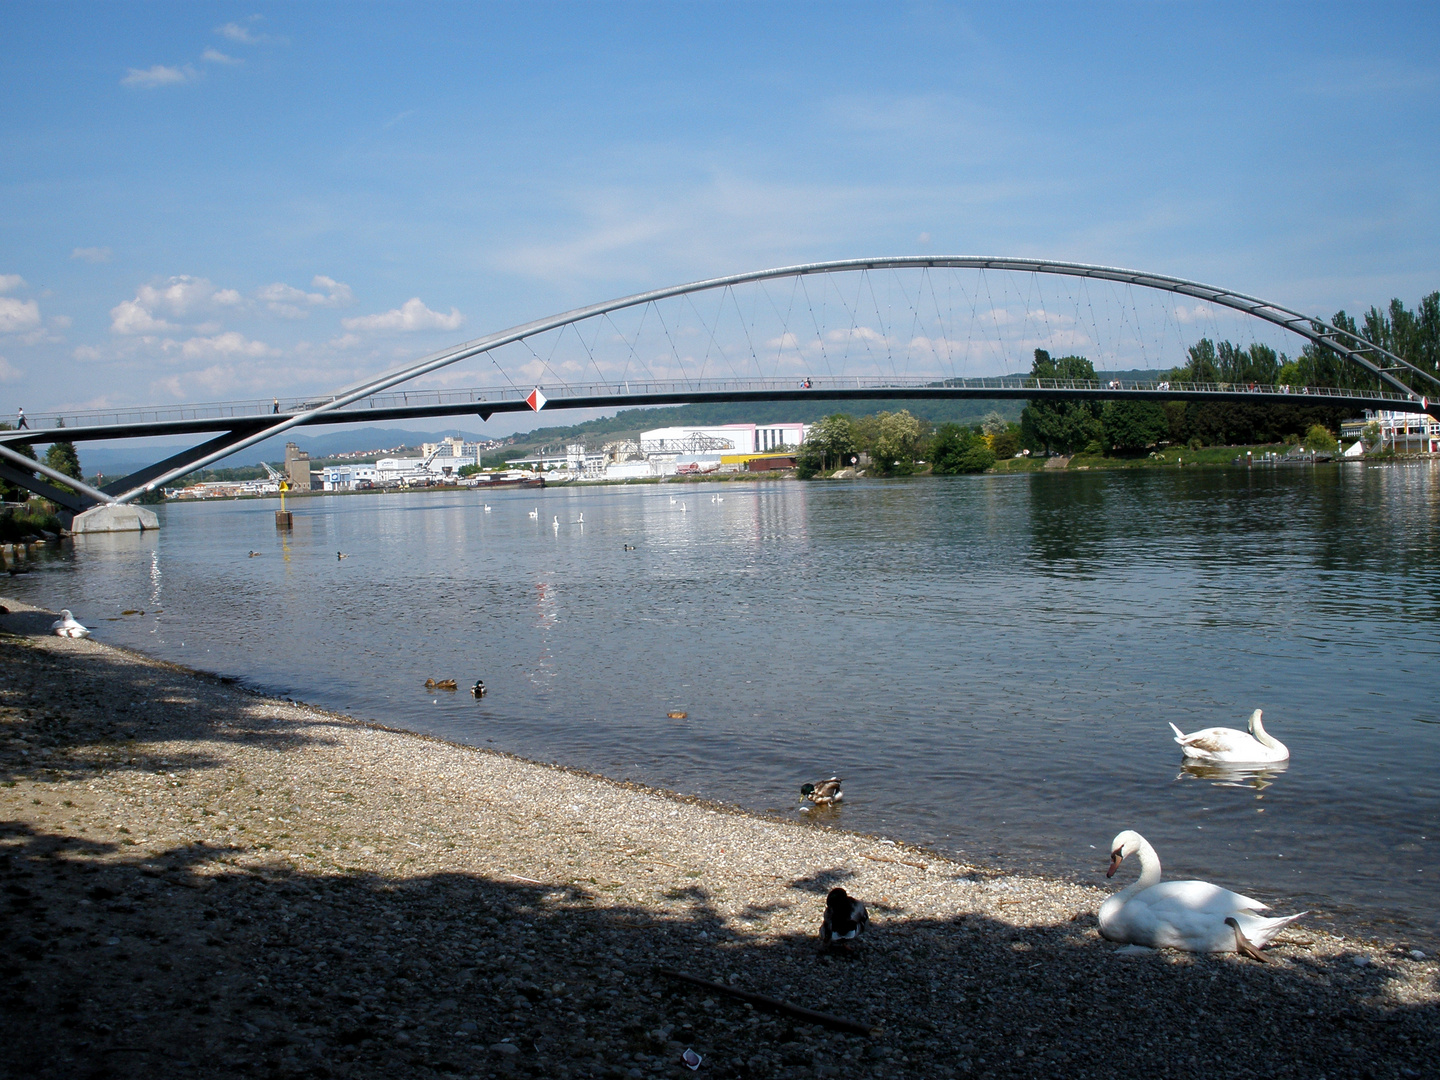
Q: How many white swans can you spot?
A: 11